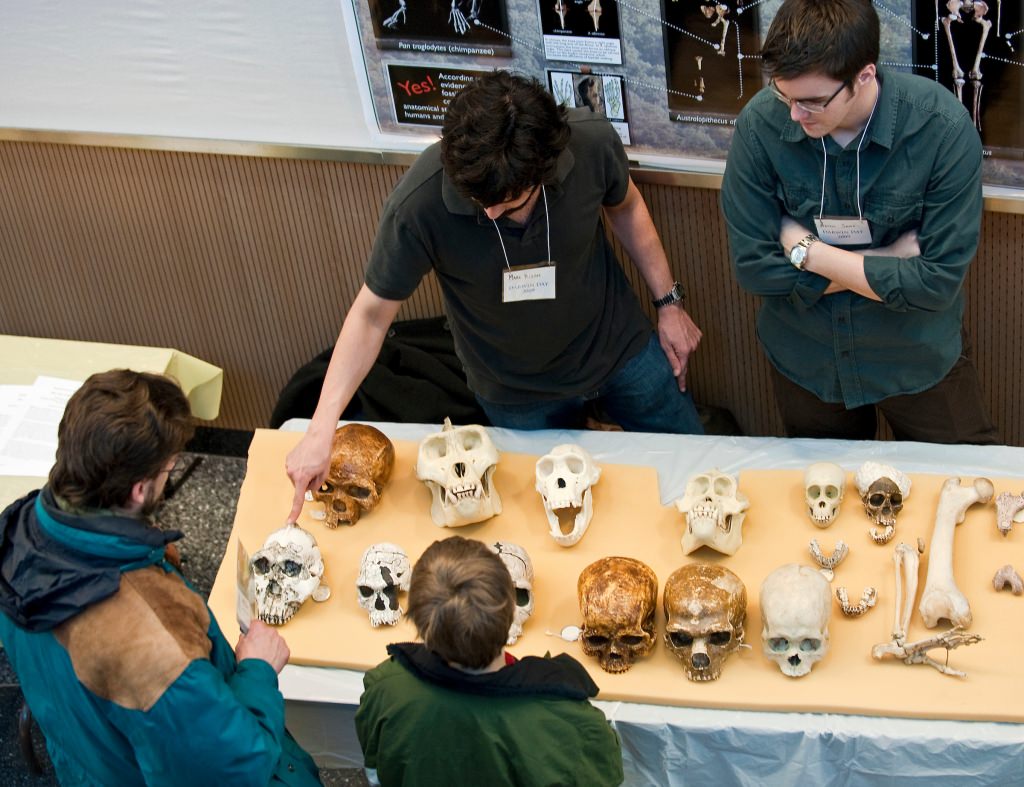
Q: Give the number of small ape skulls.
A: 2